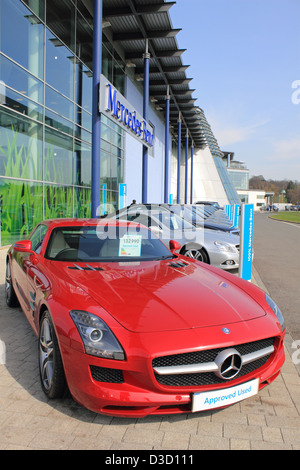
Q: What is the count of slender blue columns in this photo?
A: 6